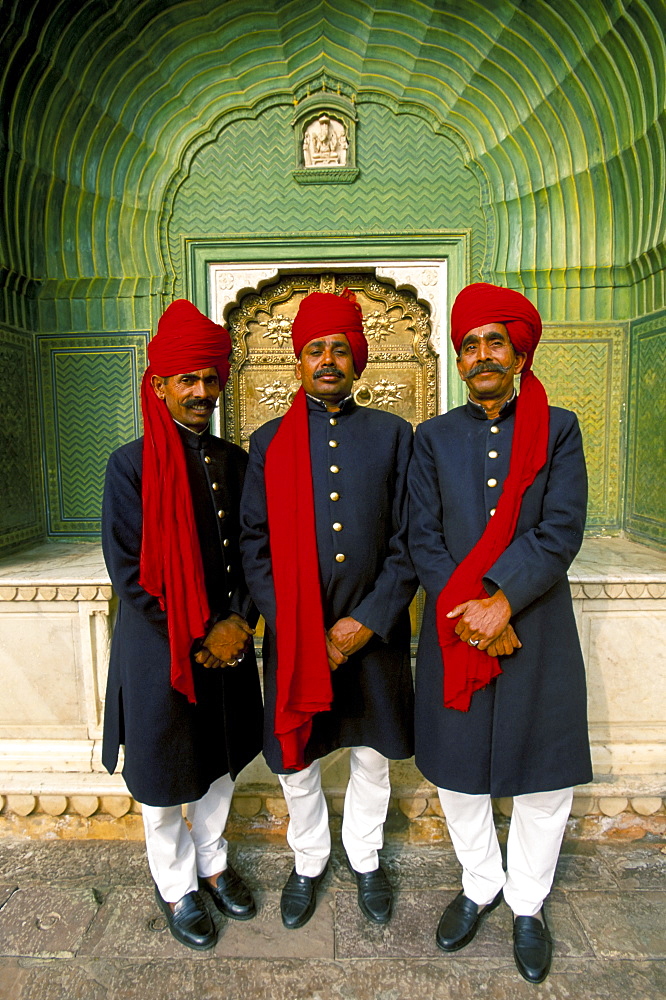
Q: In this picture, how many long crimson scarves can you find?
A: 3